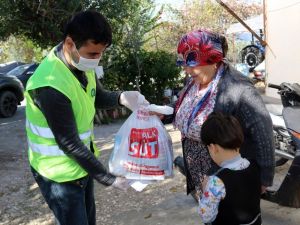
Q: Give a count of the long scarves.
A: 1